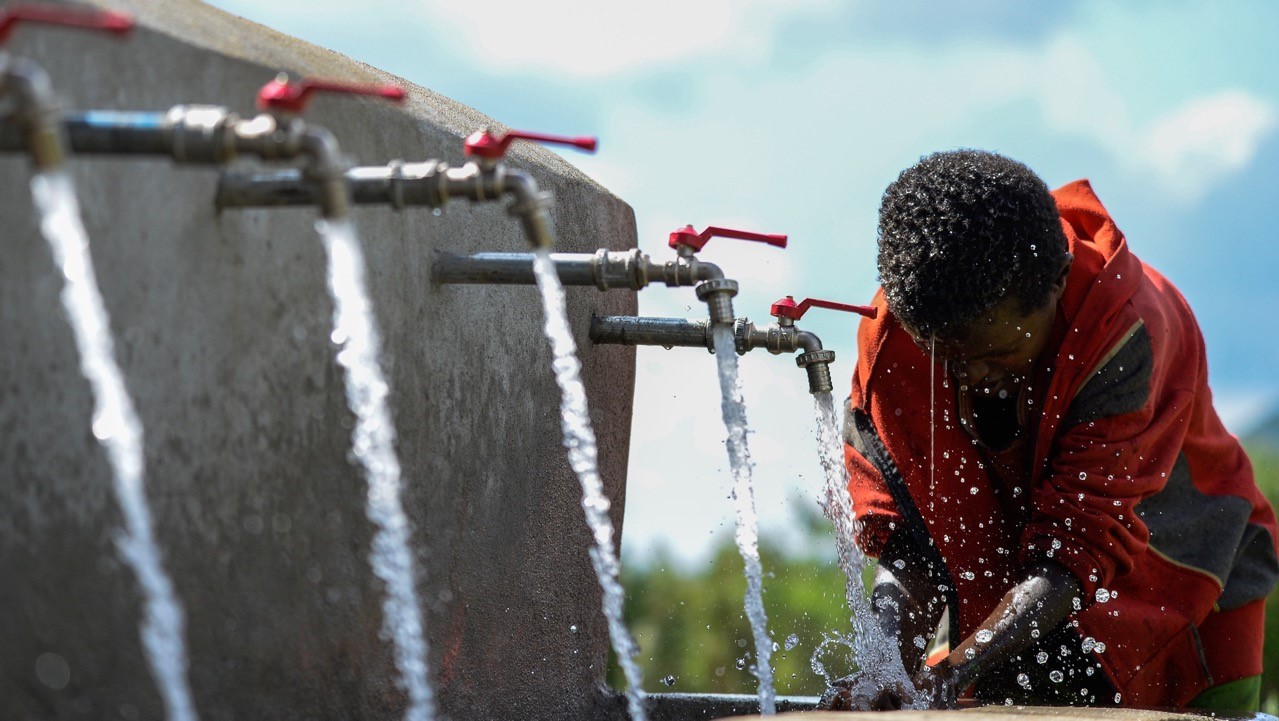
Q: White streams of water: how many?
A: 5